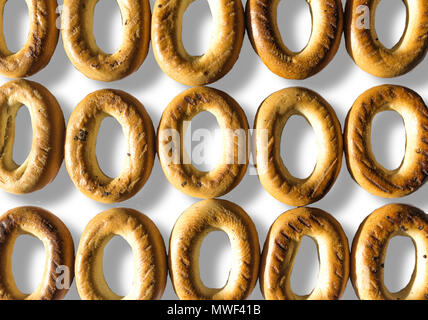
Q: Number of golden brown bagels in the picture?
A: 15